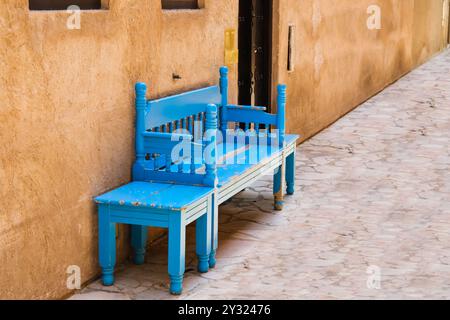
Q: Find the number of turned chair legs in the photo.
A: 7